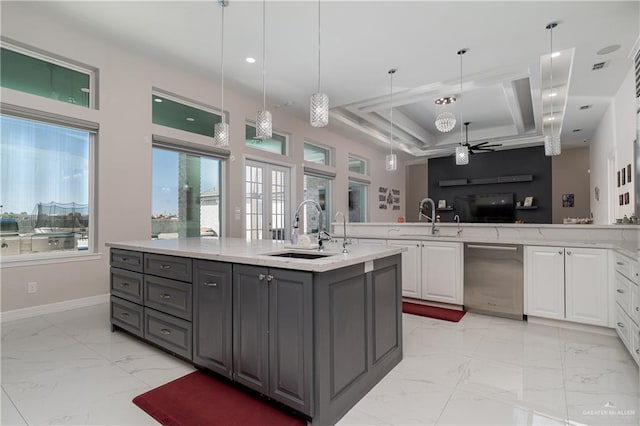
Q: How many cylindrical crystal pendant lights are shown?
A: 6